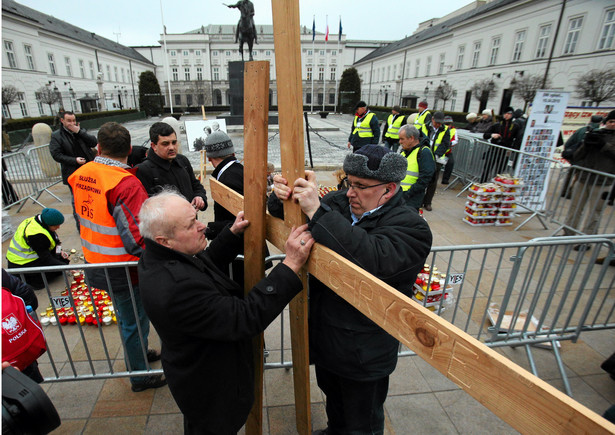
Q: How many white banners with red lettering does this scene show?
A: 1